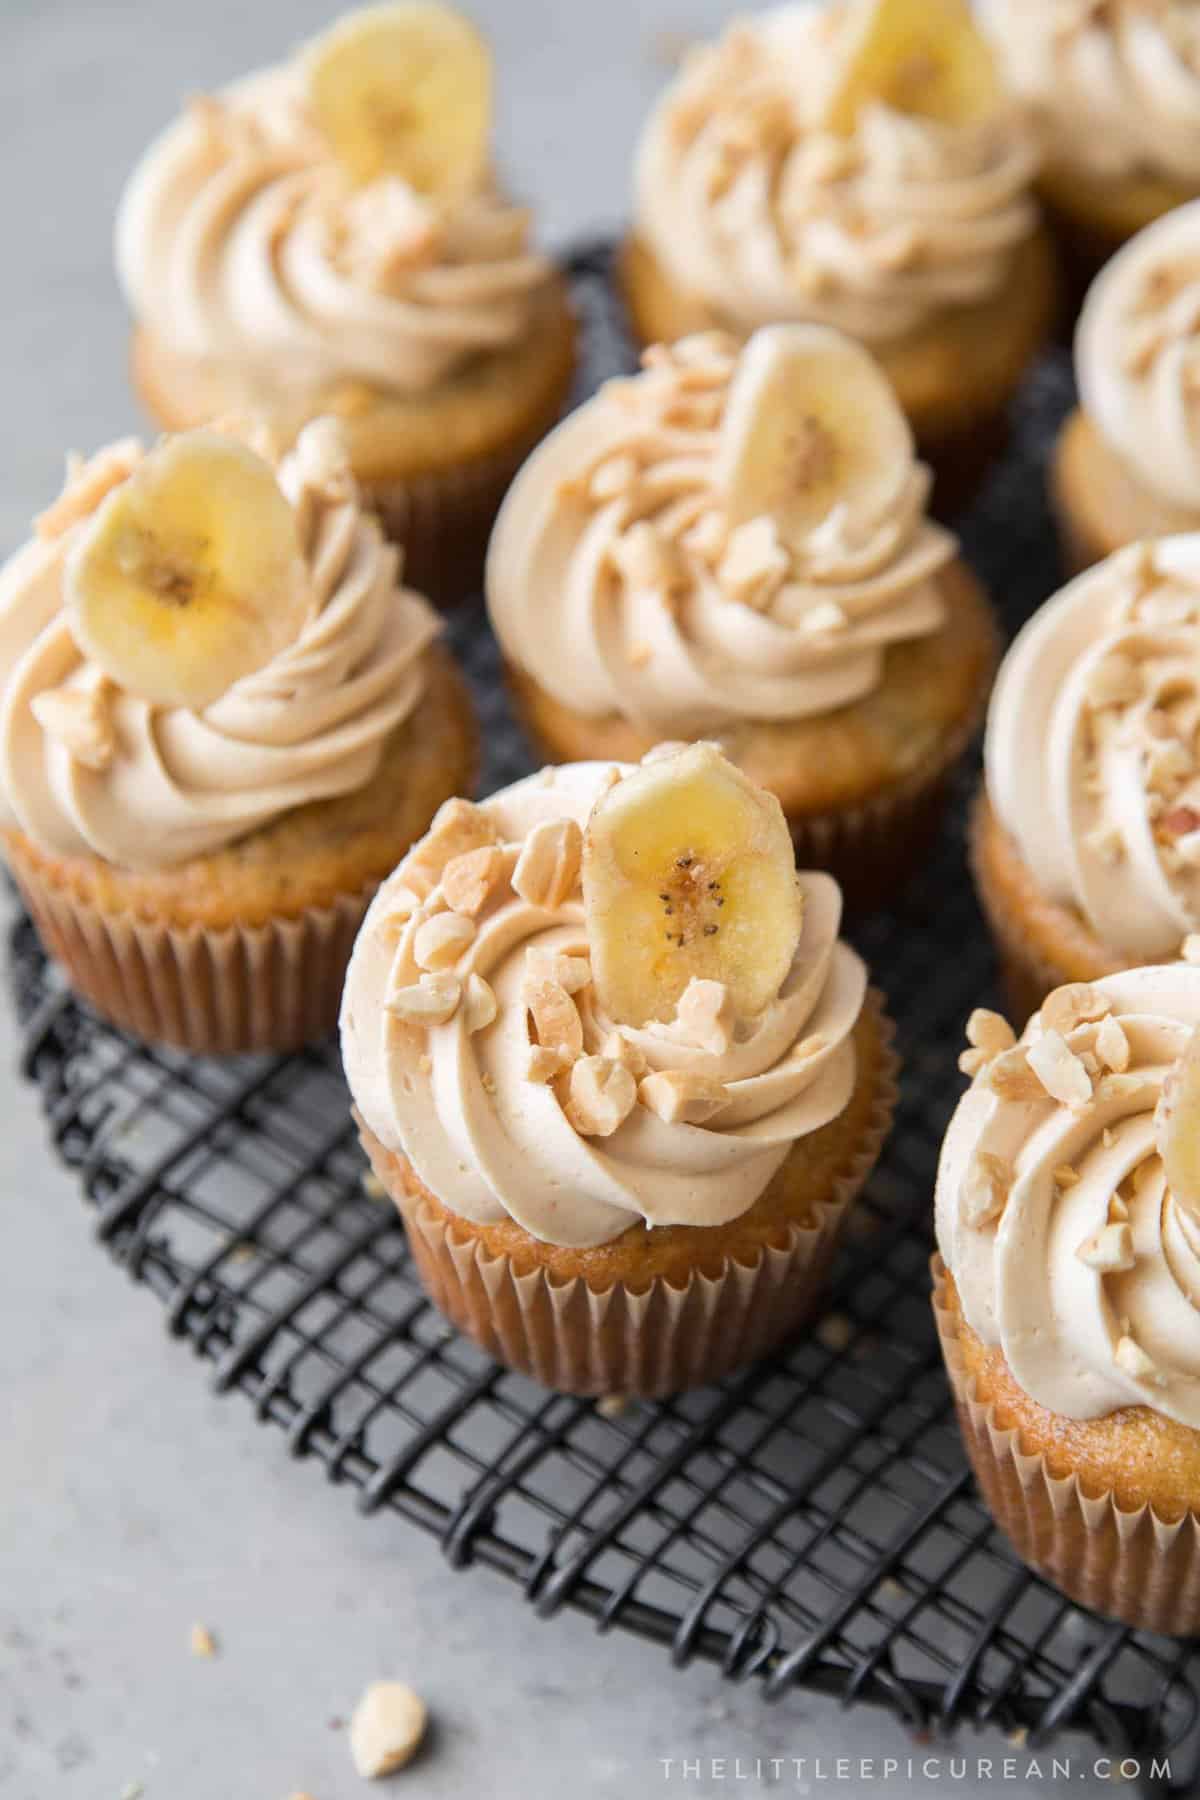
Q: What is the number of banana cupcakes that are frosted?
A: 9